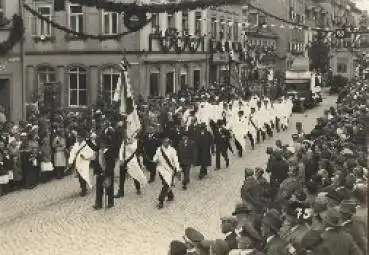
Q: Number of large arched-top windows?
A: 3